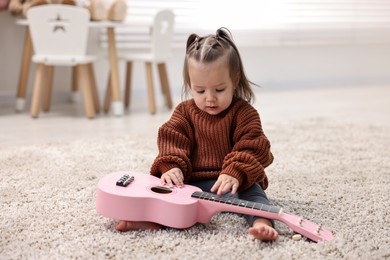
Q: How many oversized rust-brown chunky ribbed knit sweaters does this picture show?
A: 1